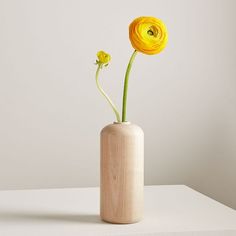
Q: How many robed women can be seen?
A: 0